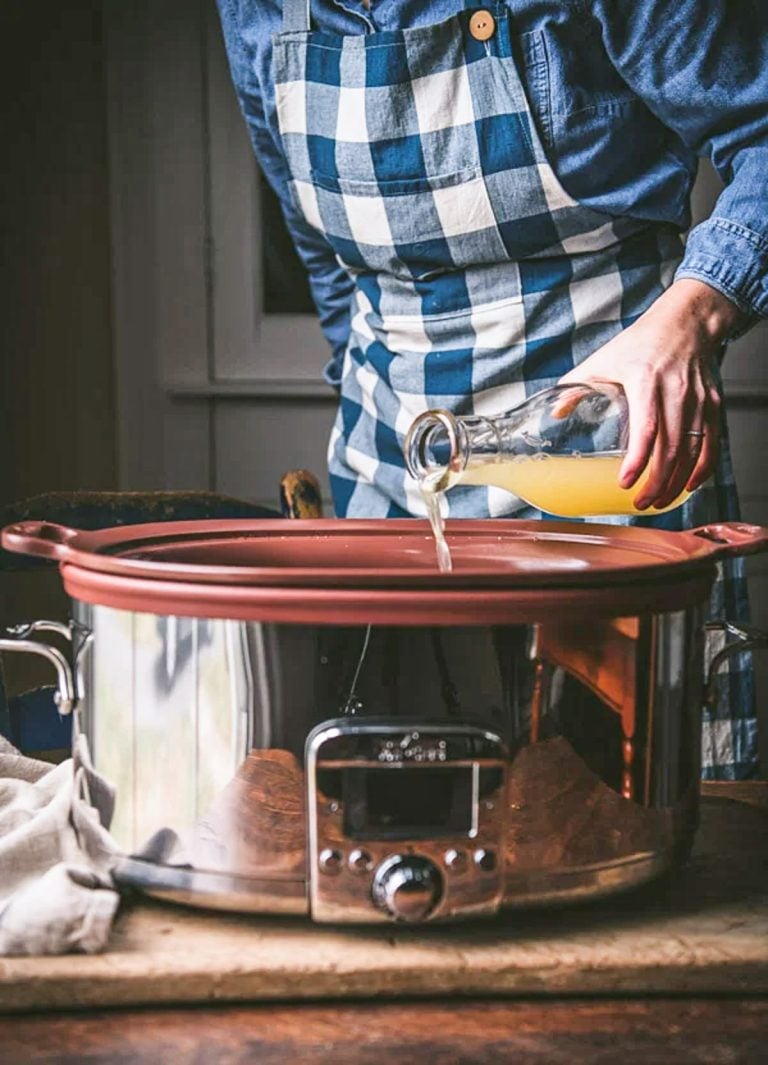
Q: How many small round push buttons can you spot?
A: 4